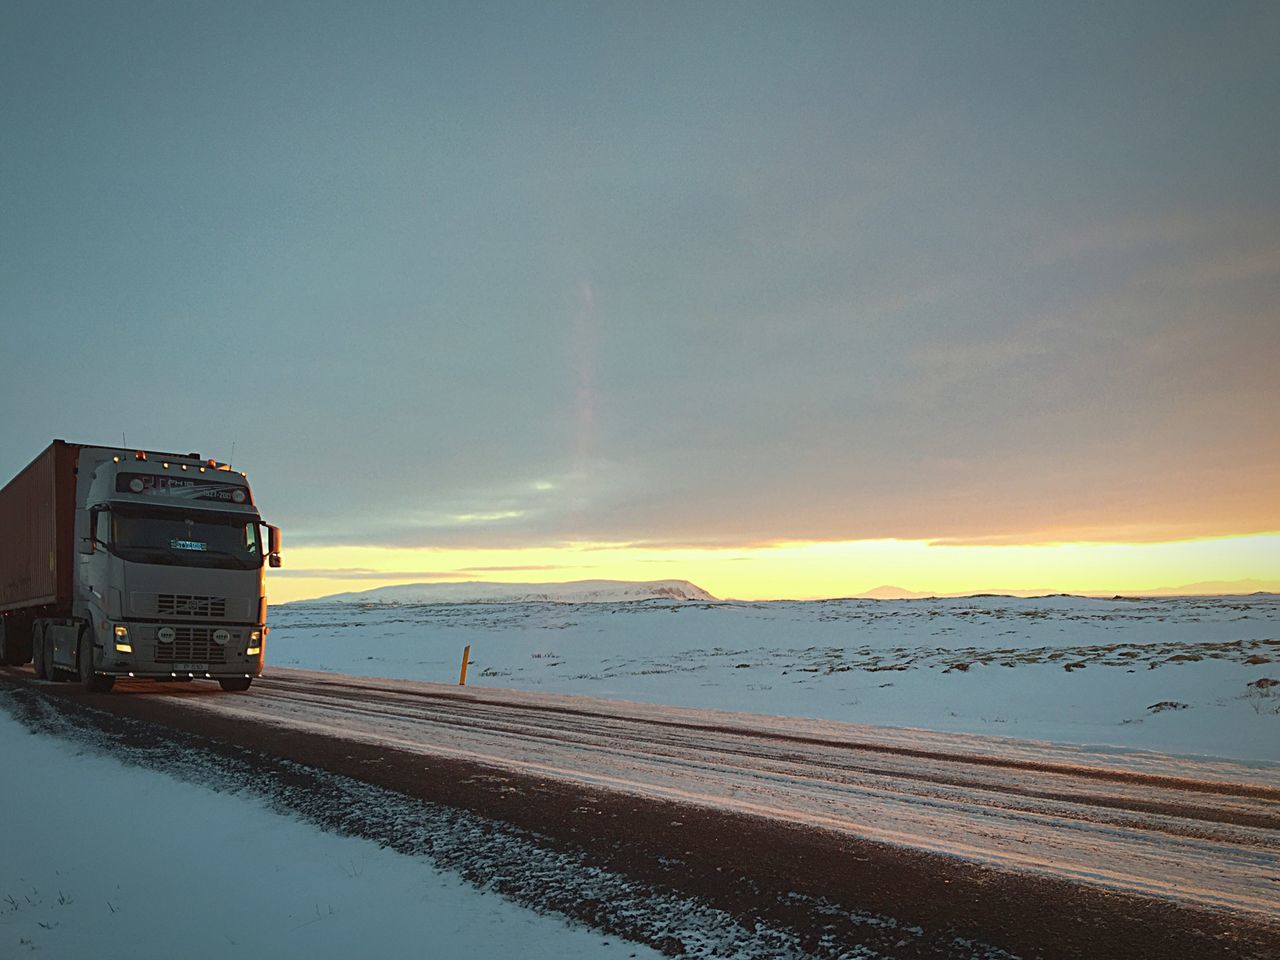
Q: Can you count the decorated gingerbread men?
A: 0